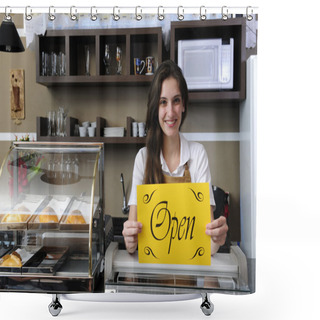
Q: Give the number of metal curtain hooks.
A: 12